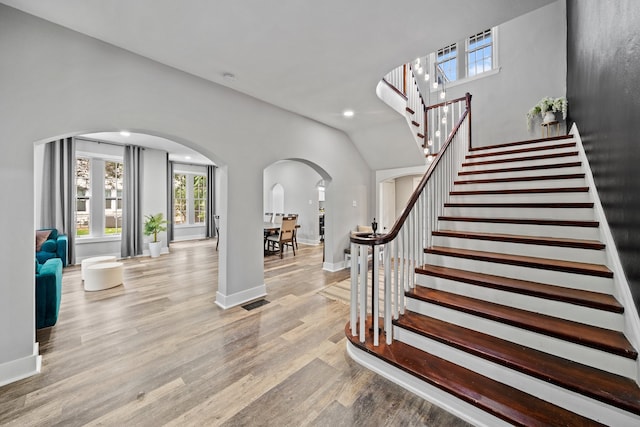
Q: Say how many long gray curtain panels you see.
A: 4